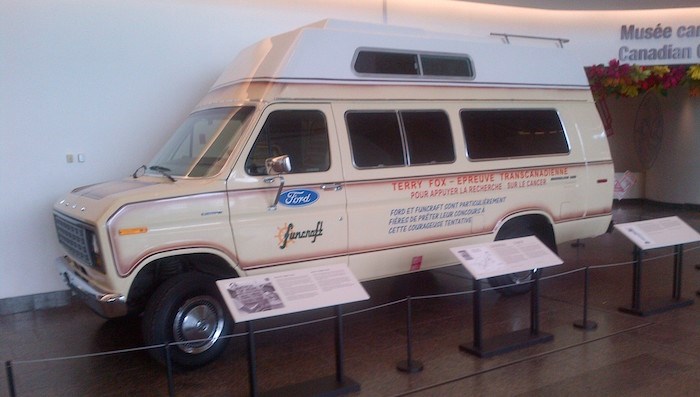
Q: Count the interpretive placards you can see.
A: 3